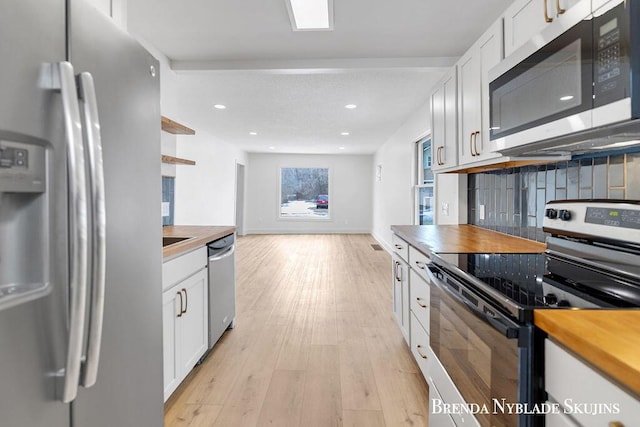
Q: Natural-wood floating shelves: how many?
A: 2